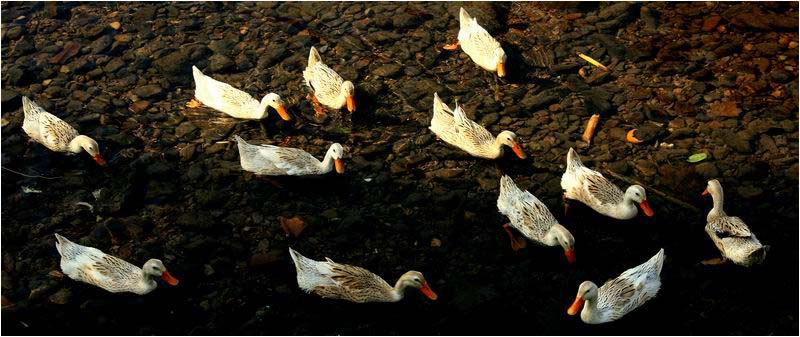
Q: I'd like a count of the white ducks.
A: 12